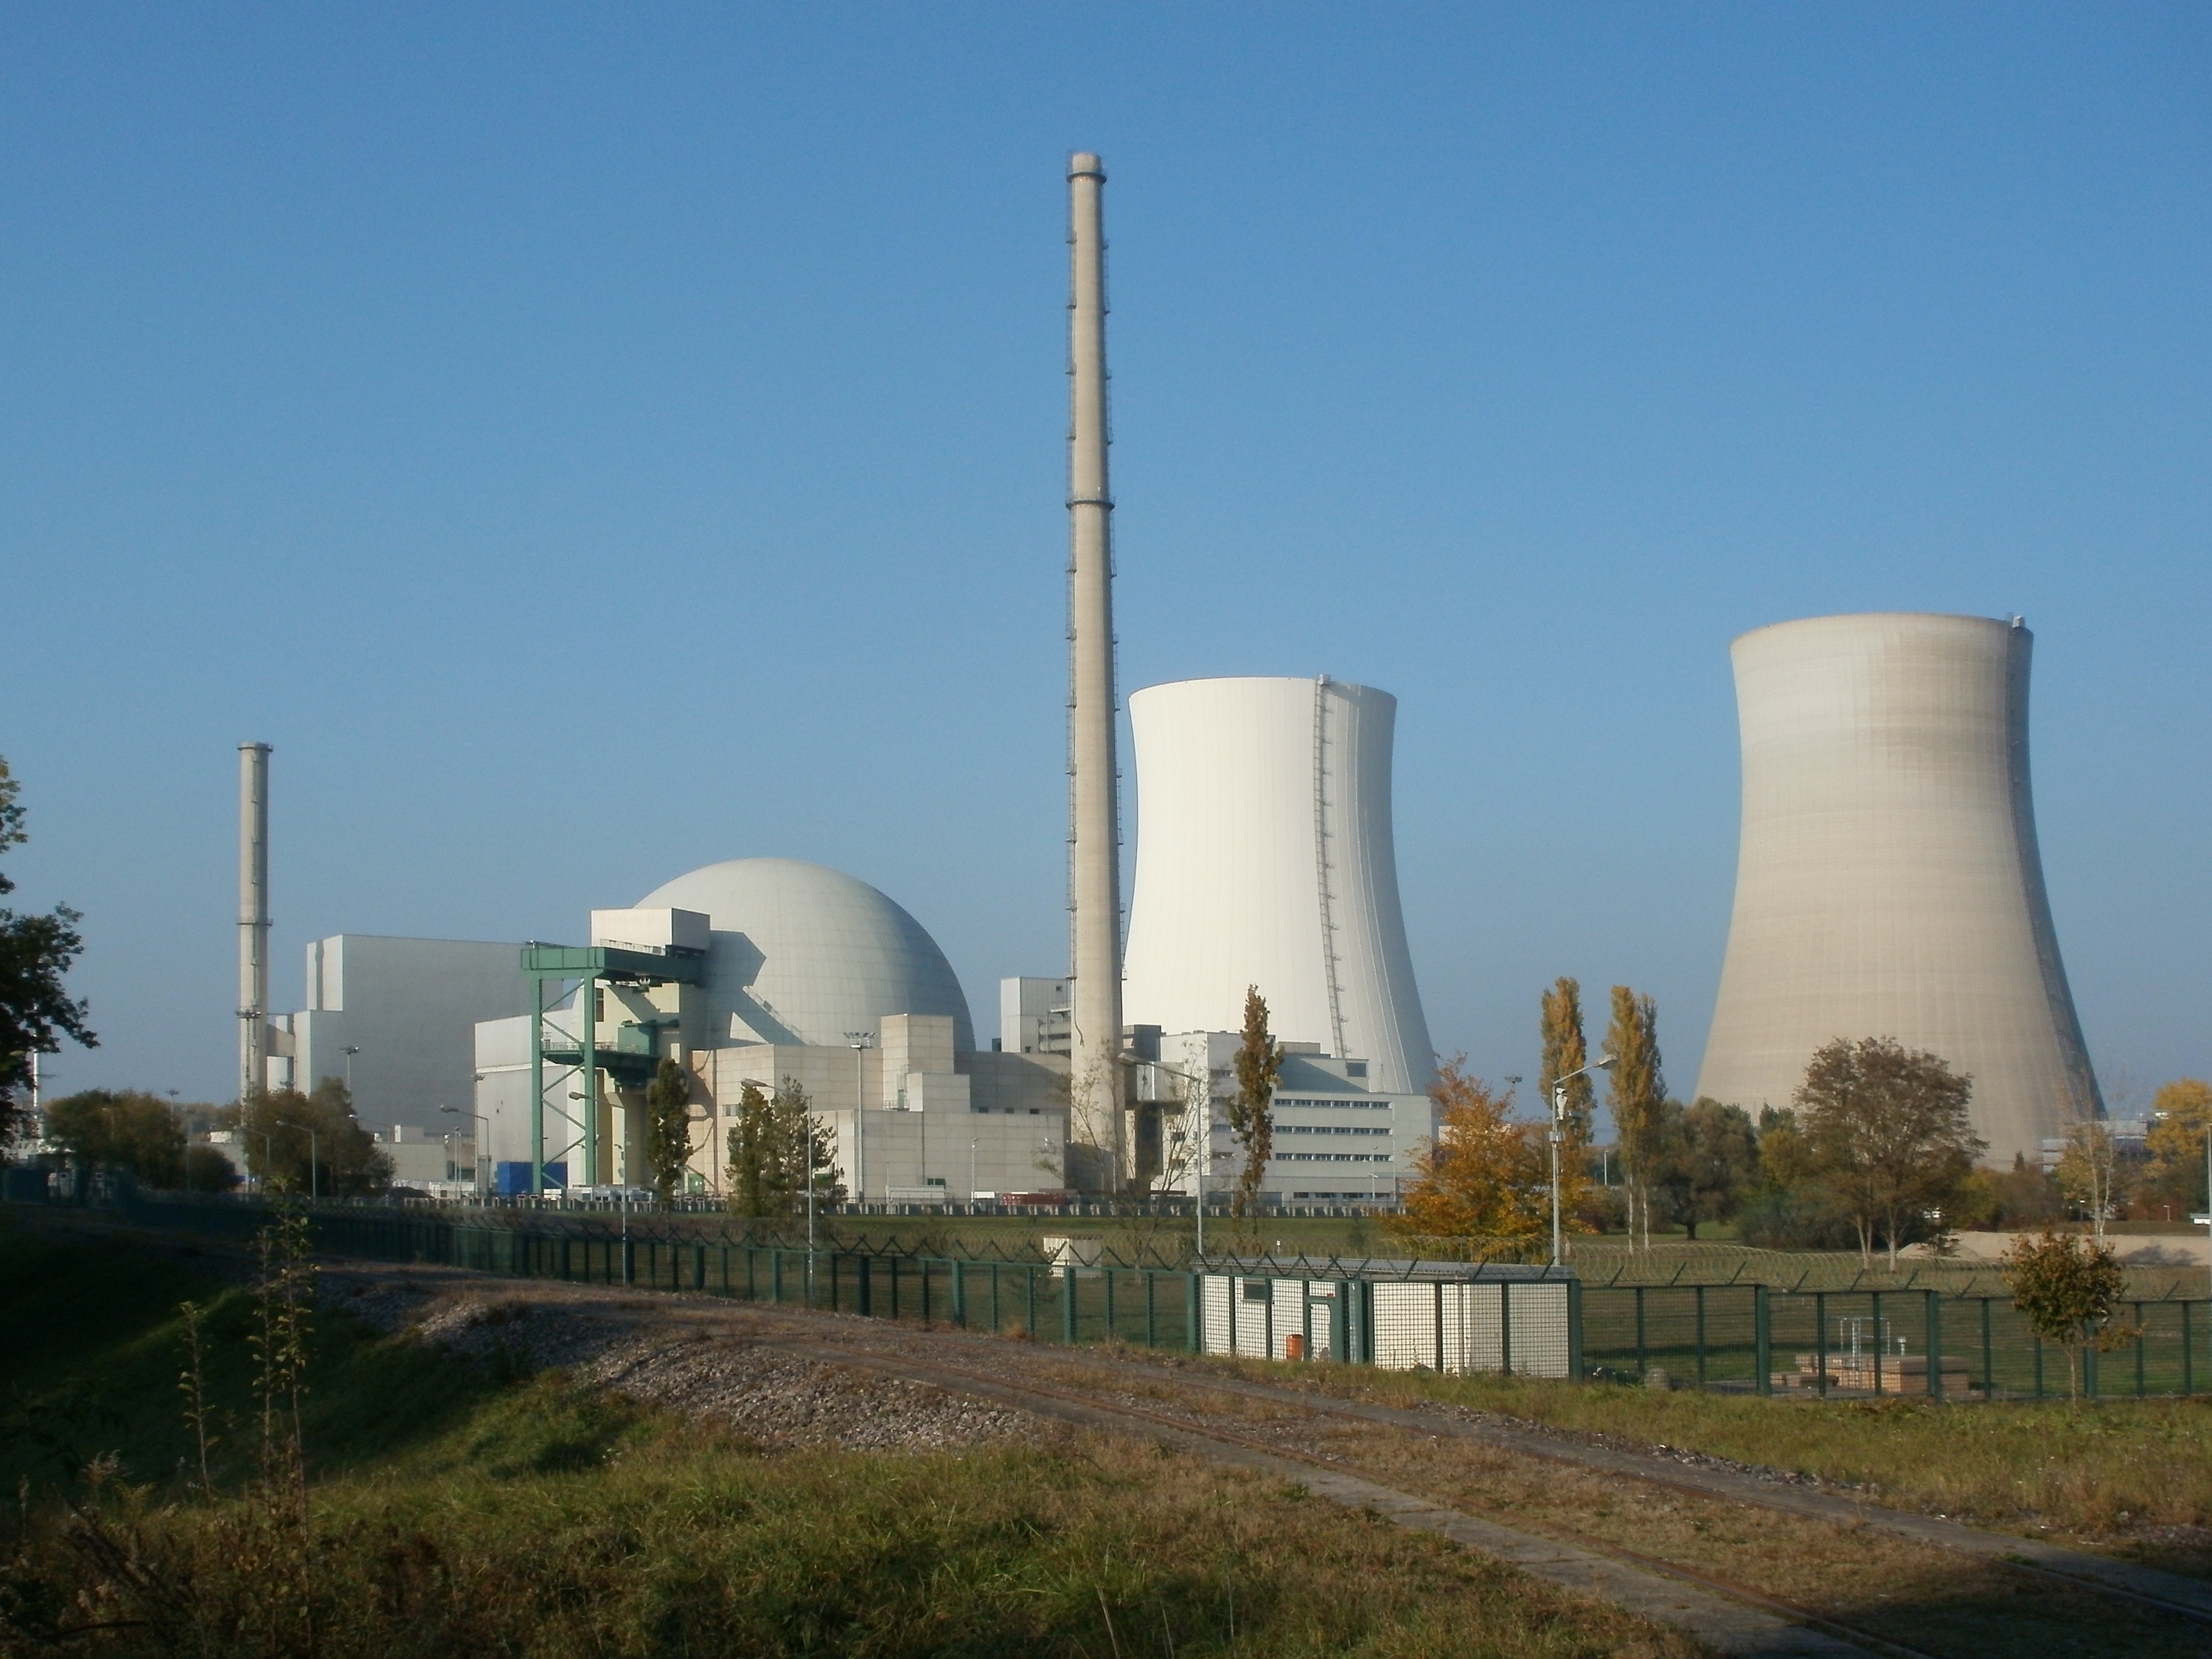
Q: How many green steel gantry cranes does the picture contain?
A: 1